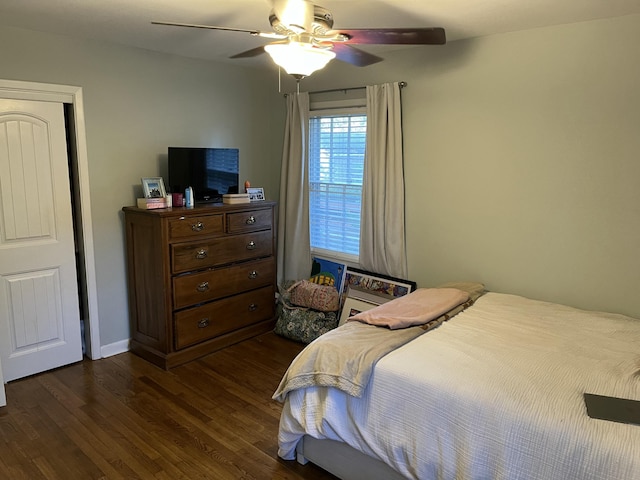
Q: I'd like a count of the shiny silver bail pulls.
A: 8